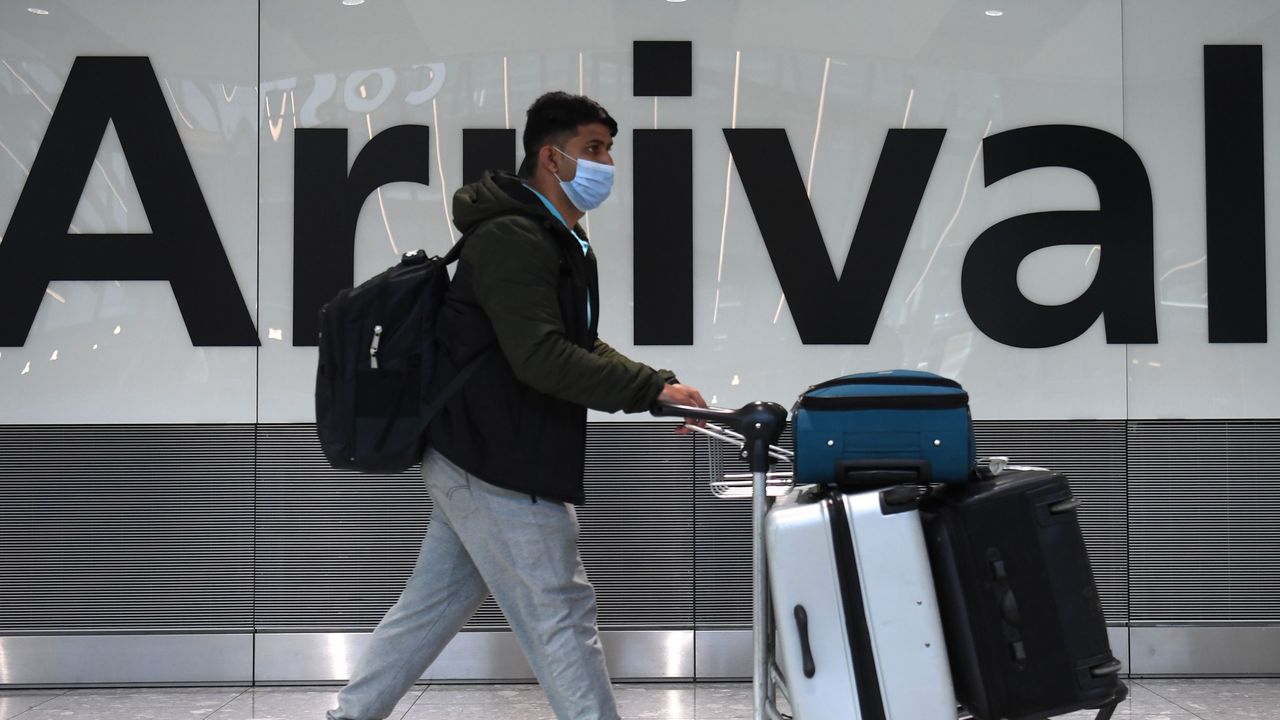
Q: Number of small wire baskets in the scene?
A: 1